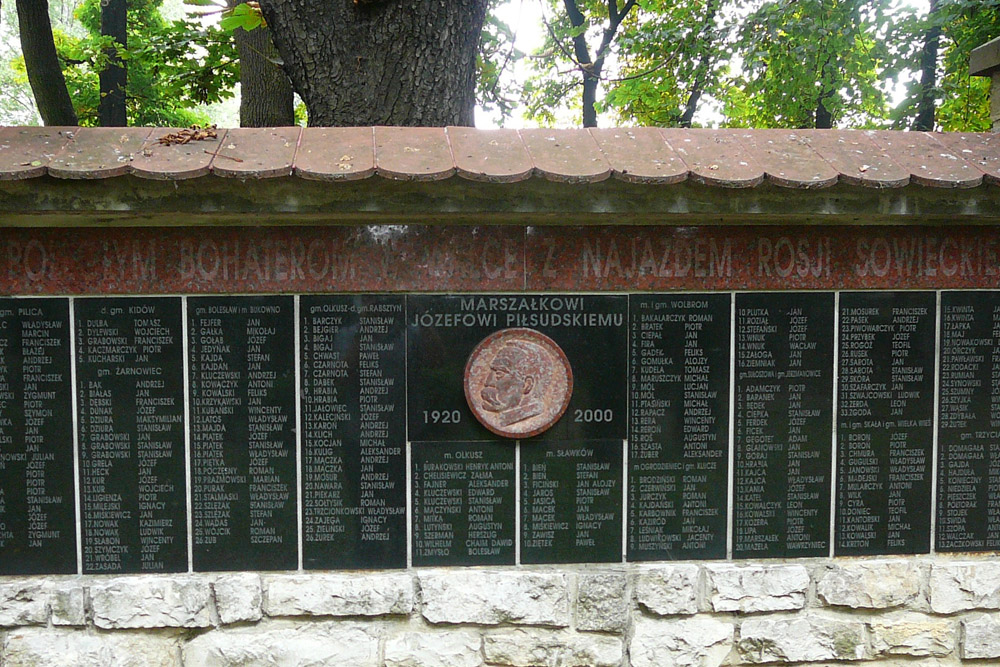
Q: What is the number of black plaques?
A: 11